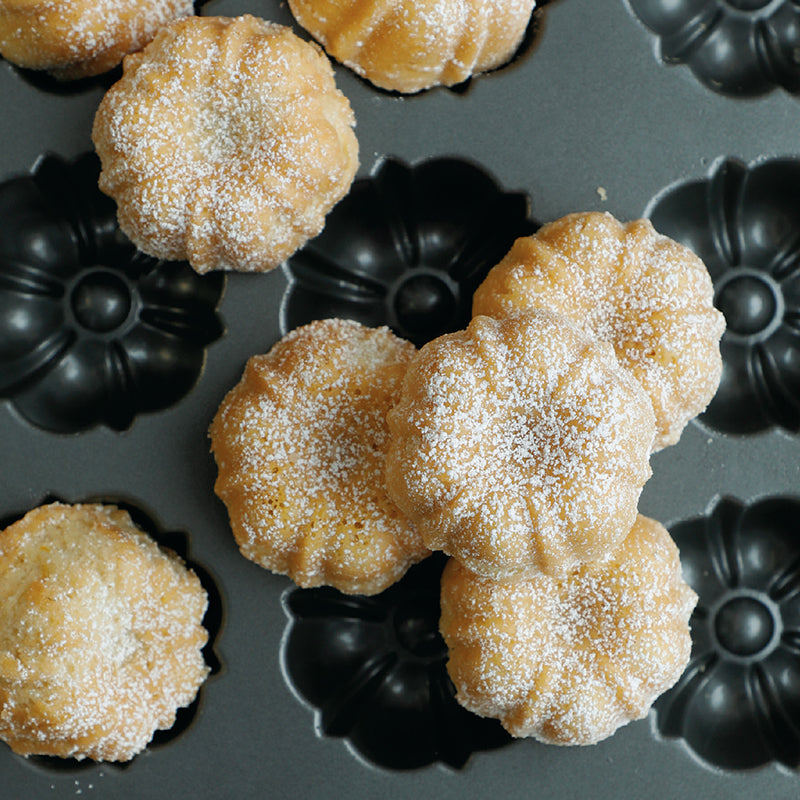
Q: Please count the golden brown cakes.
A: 8